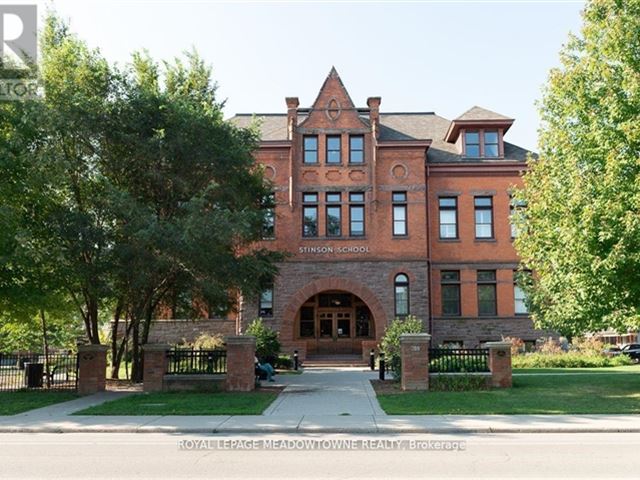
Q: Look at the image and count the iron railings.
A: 3